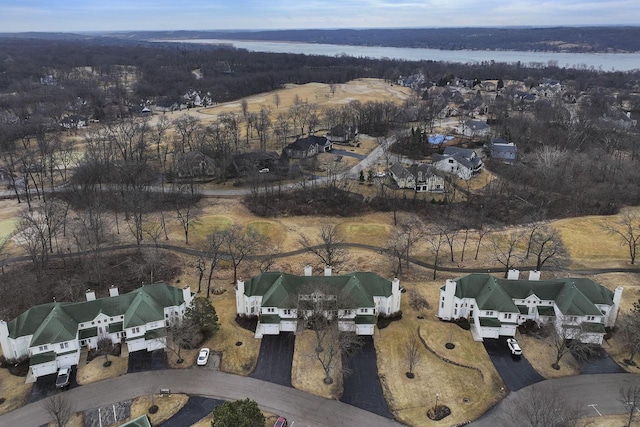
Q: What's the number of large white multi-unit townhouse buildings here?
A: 3